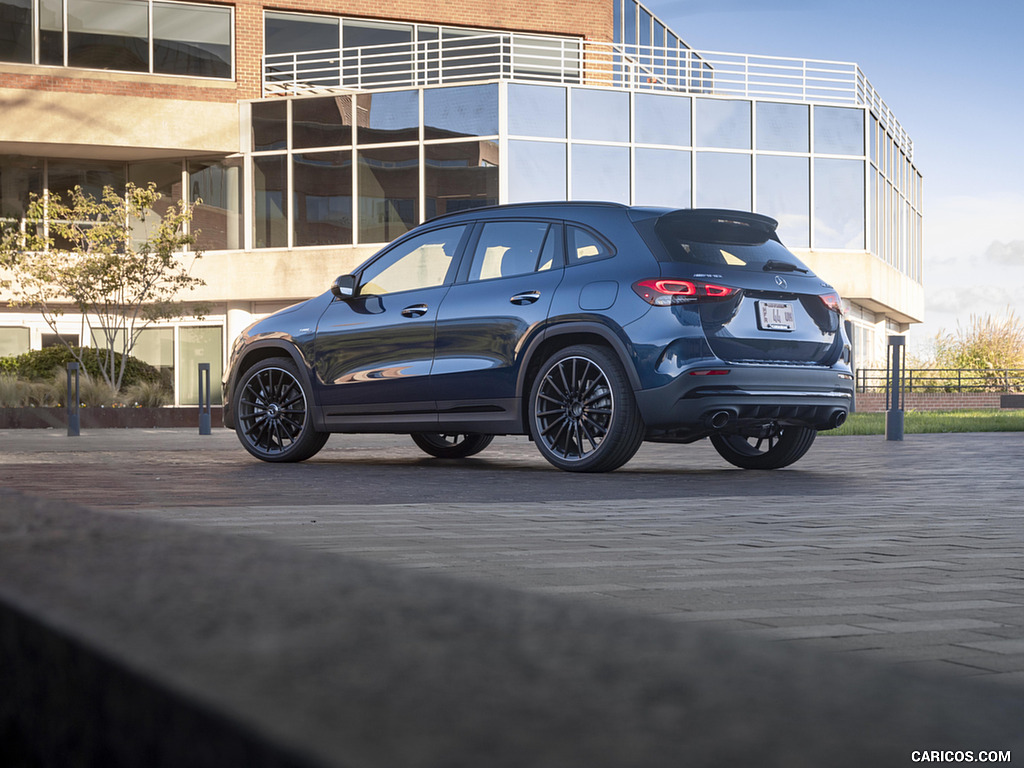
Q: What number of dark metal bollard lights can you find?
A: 3